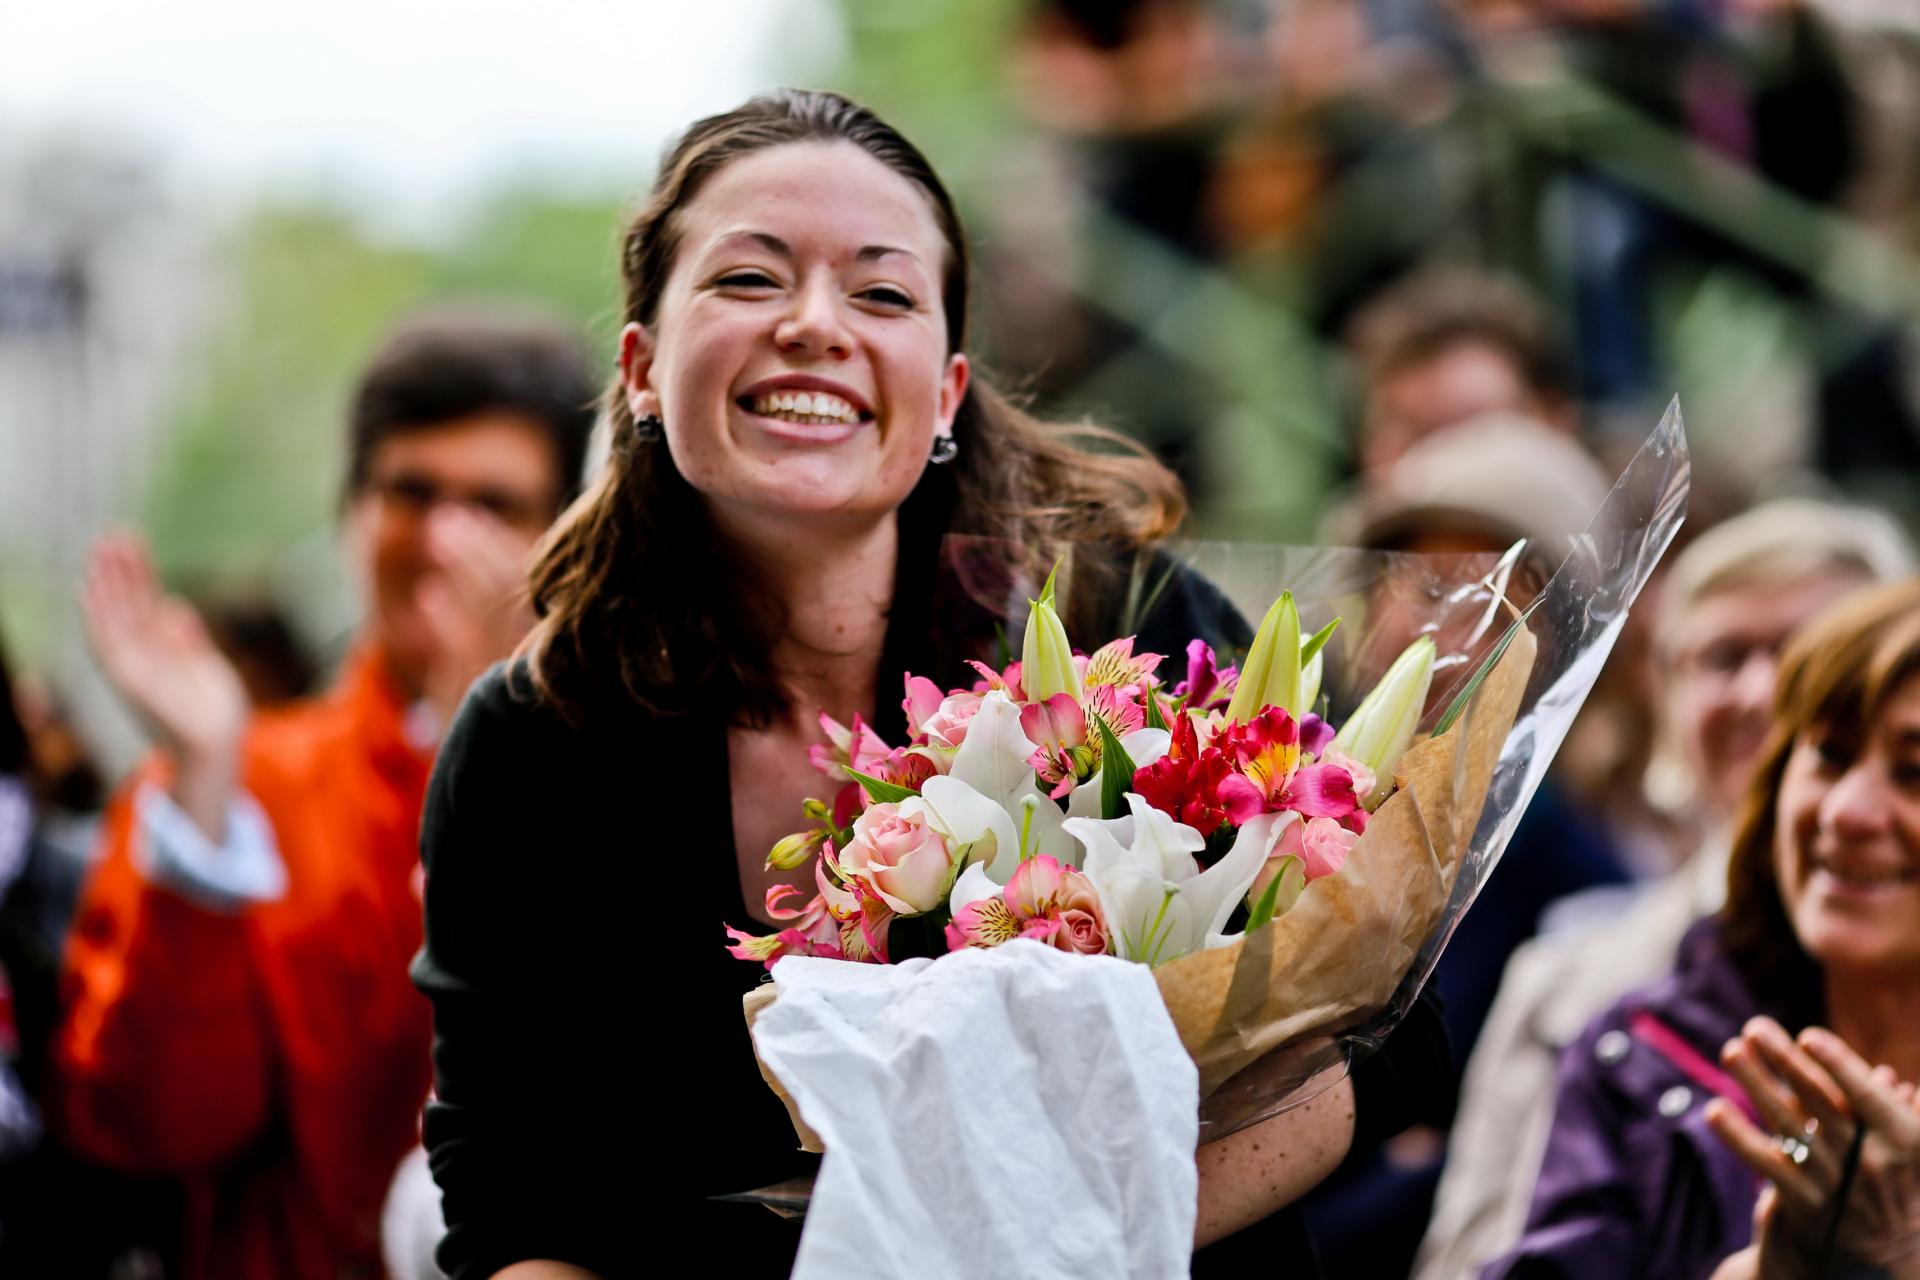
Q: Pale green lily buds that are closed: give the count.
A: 3